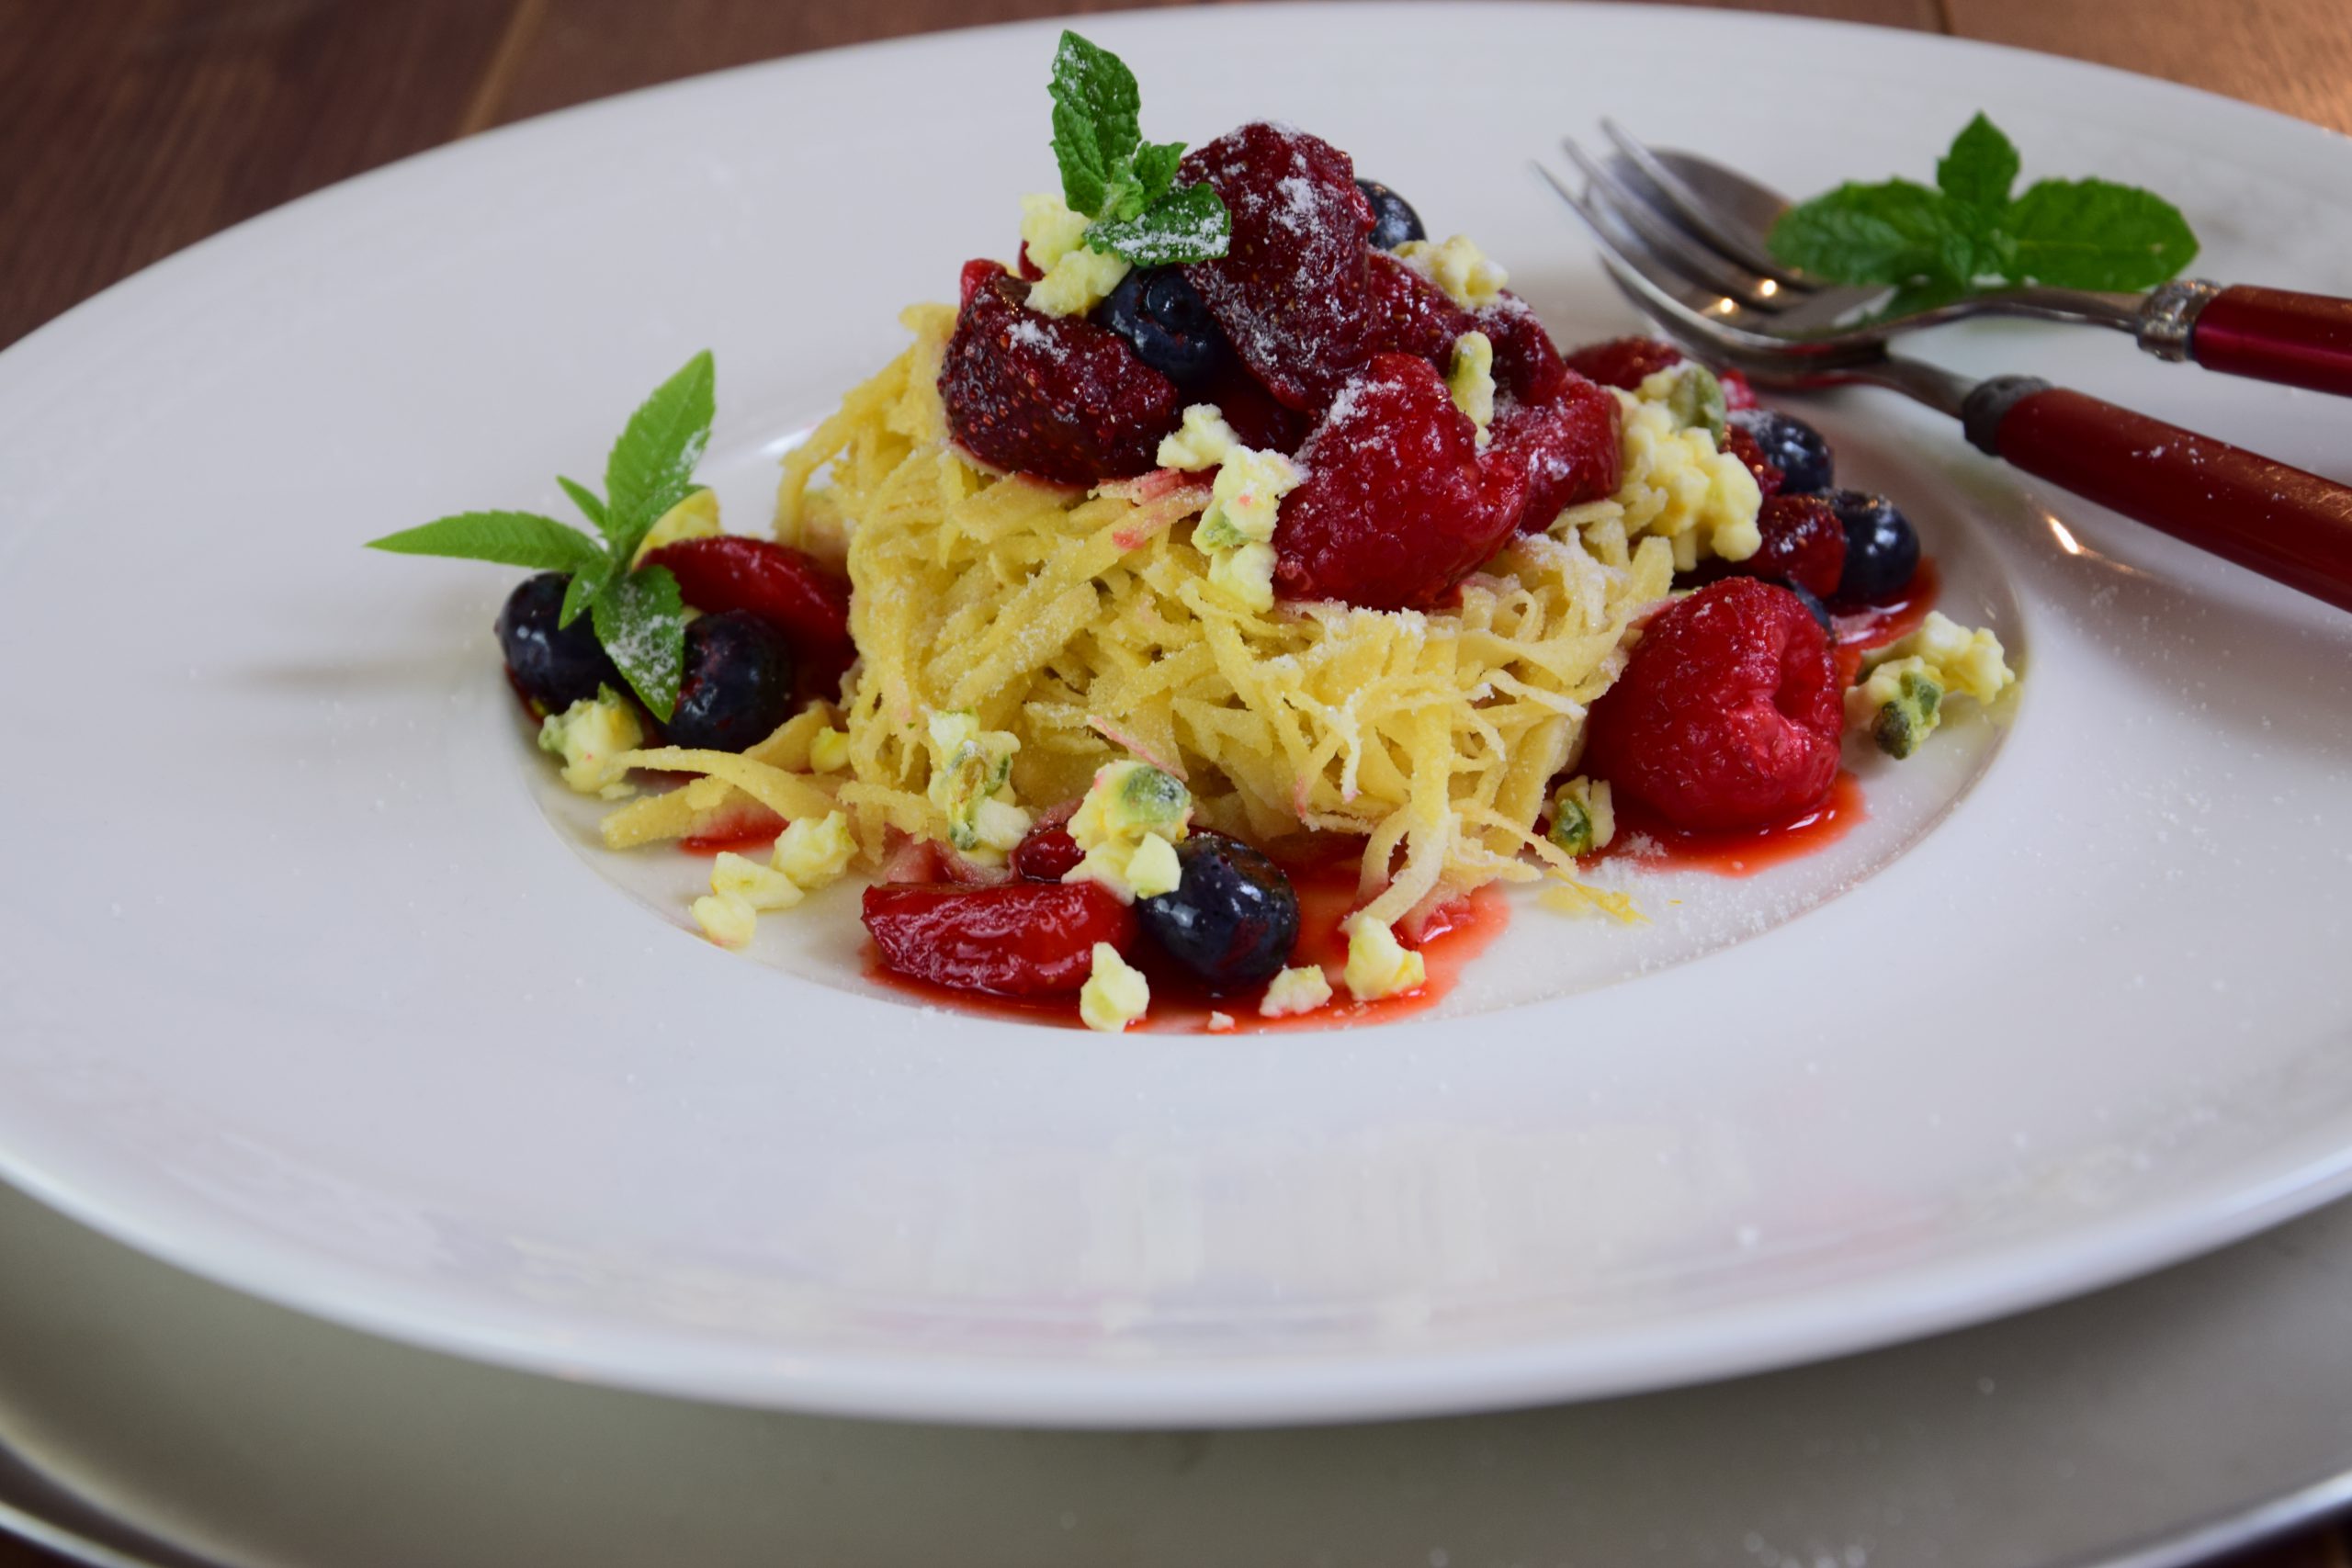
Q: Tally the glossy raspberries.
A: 2